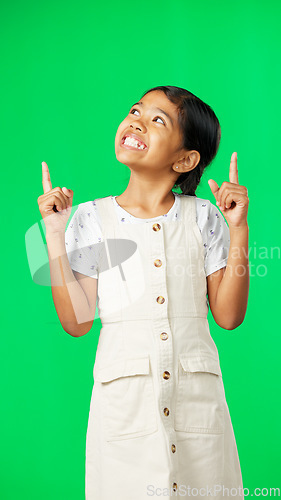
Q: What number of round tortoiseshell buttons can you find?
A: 8